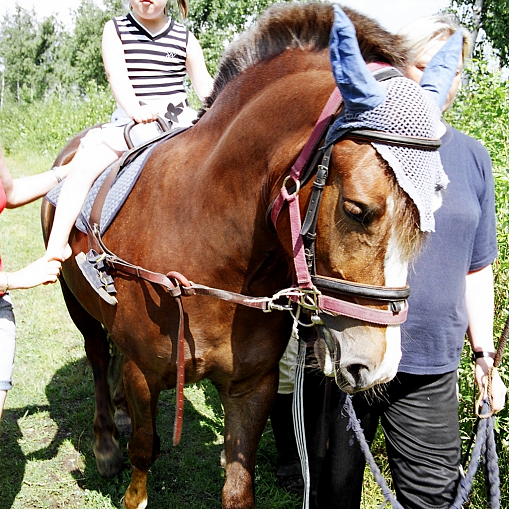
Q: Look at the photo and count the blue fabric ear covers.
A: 2